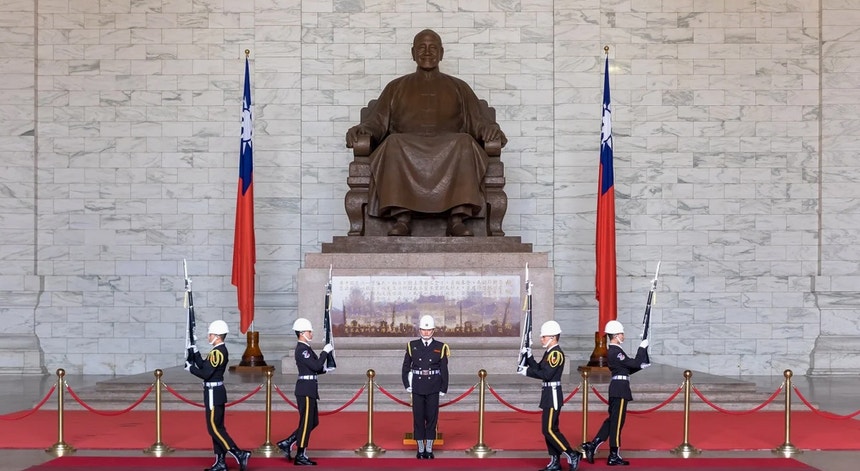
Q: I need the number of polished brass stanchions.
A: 8